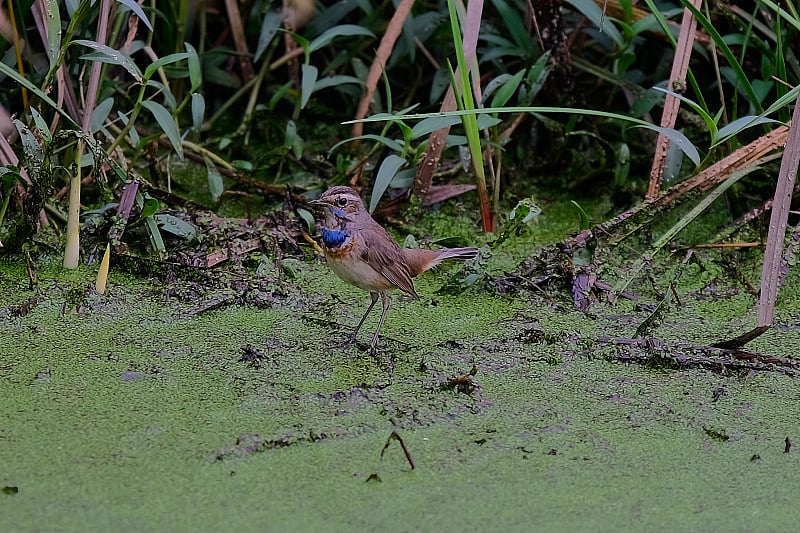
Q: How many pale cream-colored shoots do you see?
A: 2